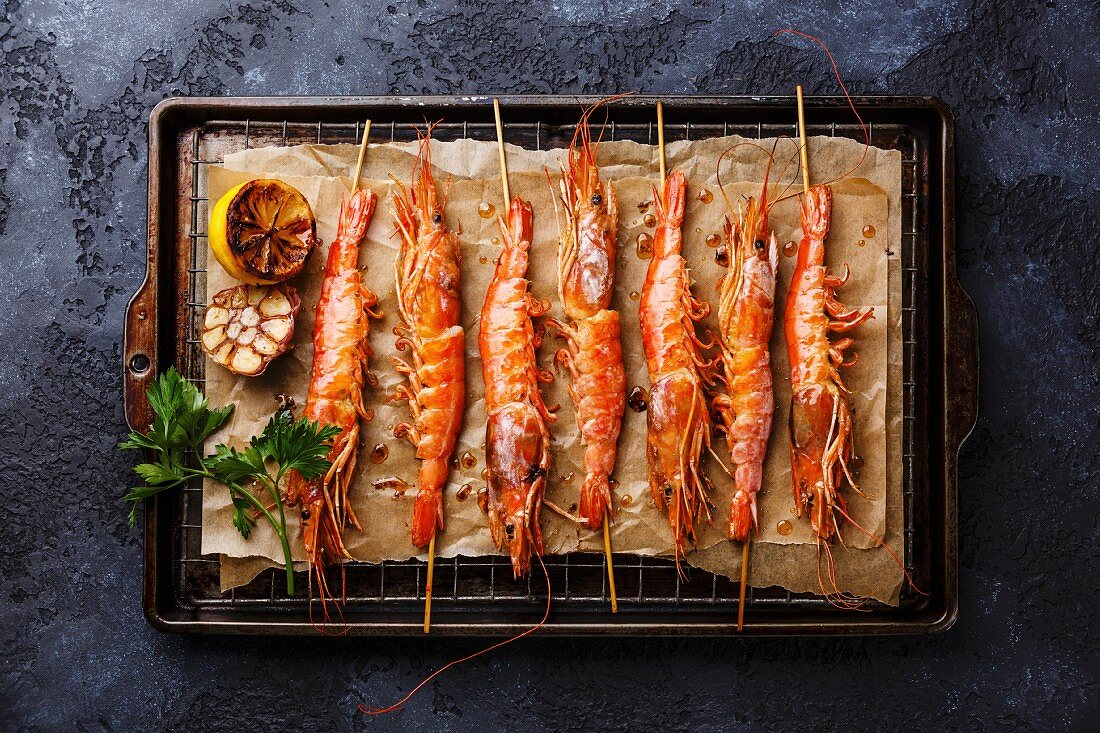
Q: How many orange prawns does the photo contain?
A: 7